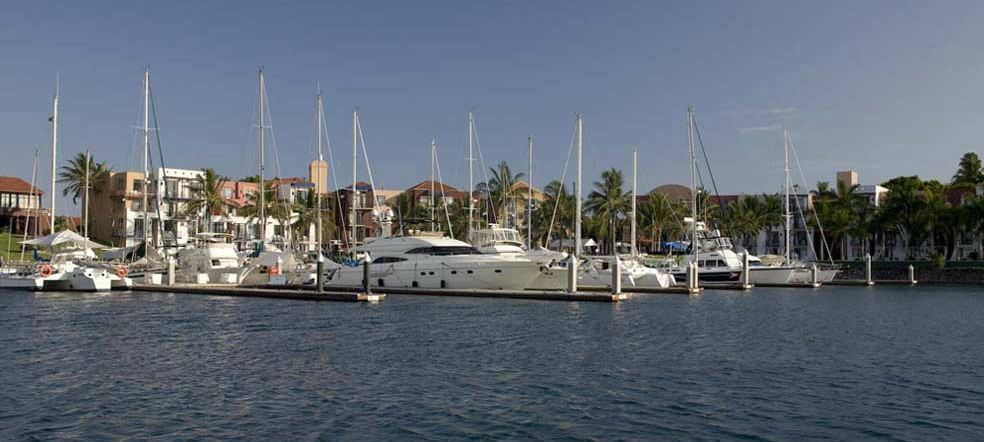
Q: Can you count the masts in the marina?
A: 14